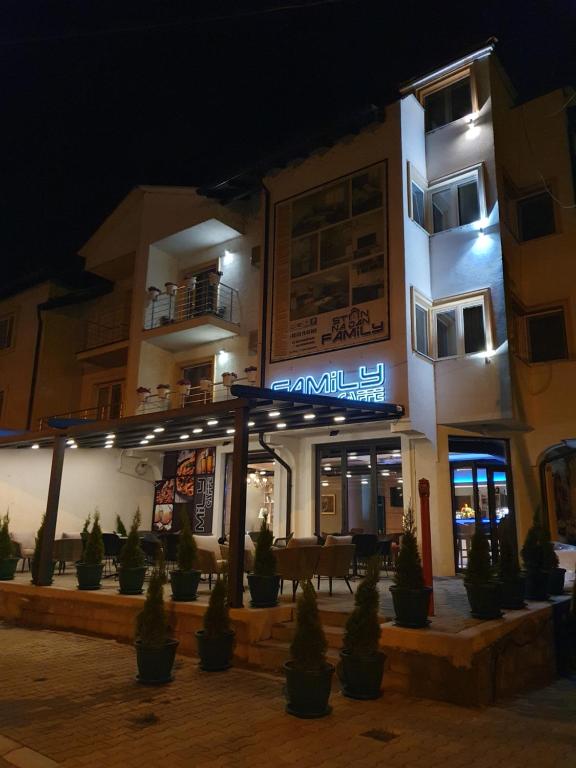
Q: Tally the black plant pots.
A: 15